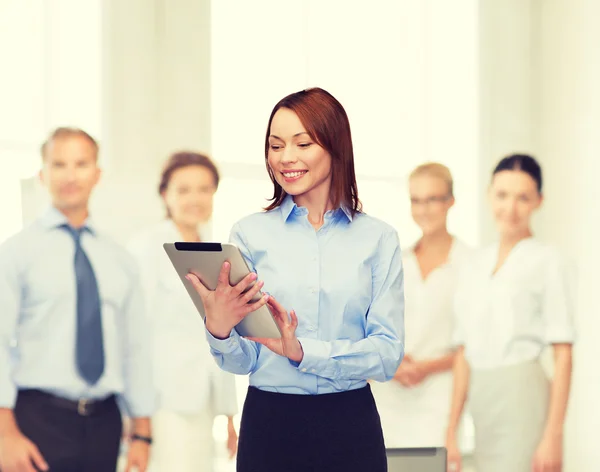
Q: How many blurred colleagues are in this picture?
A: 4